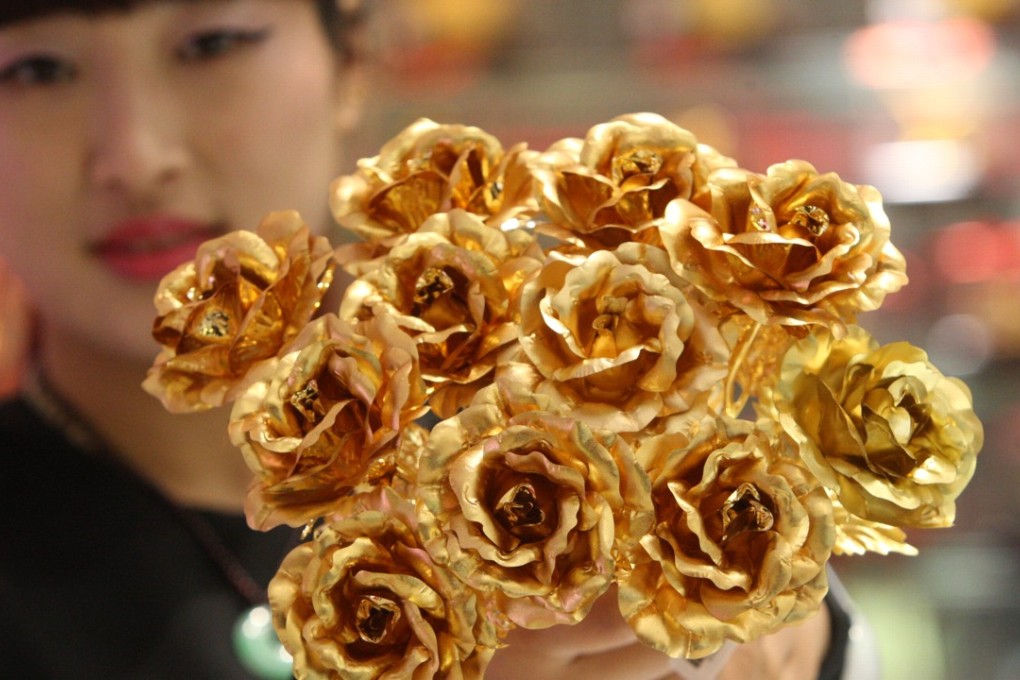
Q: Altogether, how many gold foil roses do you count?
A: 11